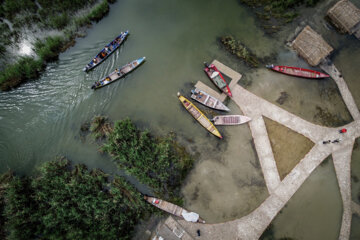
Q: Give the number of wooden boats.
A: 8